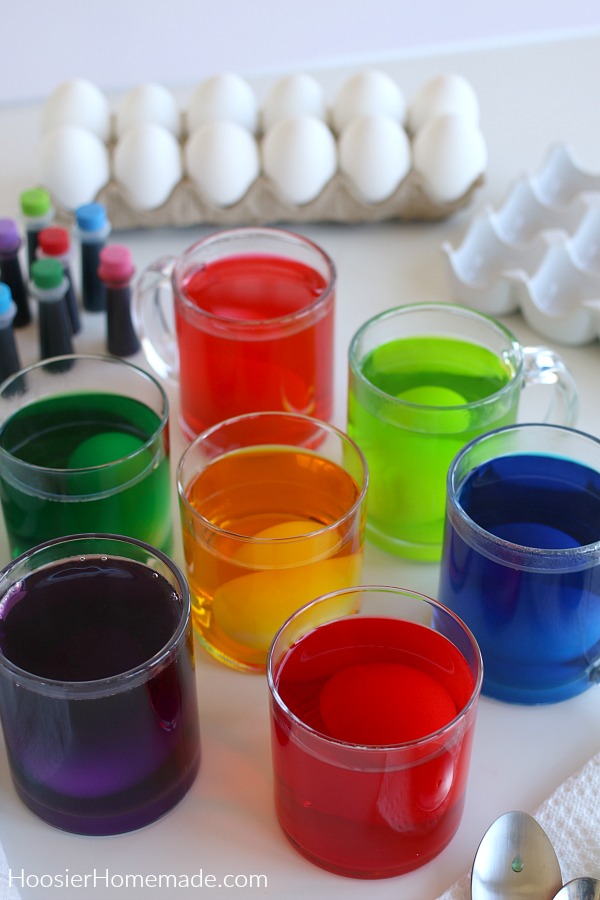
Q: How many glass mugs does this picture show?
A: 7